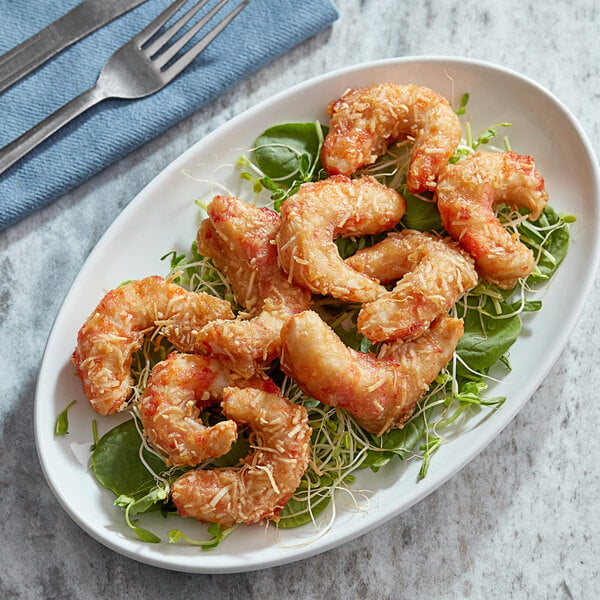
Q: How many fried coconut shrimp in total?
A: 9